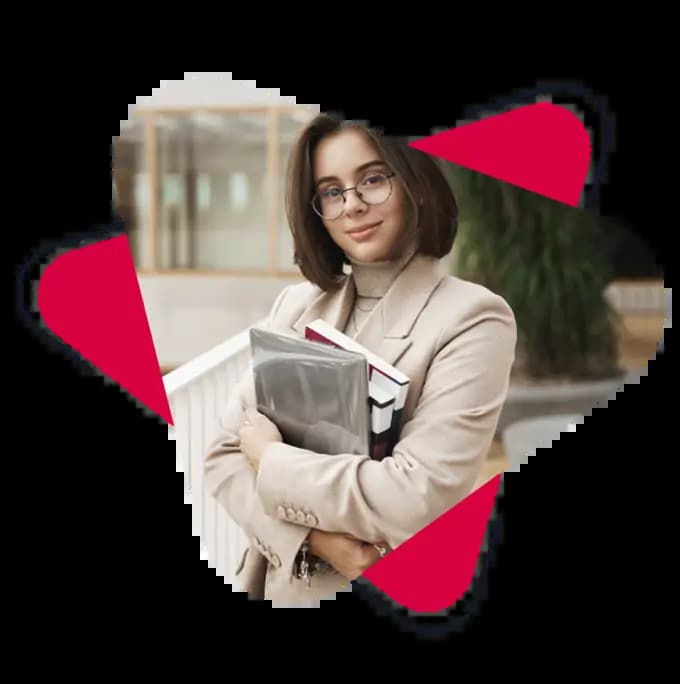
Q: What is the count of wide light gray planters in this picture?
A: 1